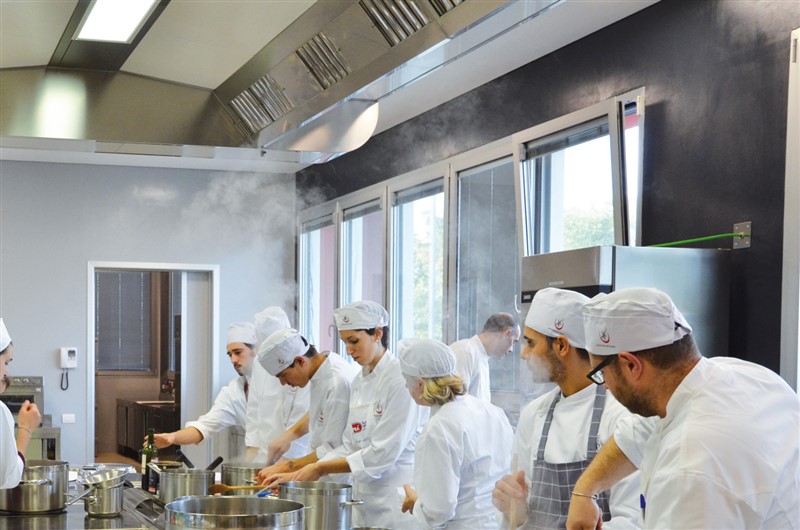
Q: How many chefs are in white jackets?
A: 9